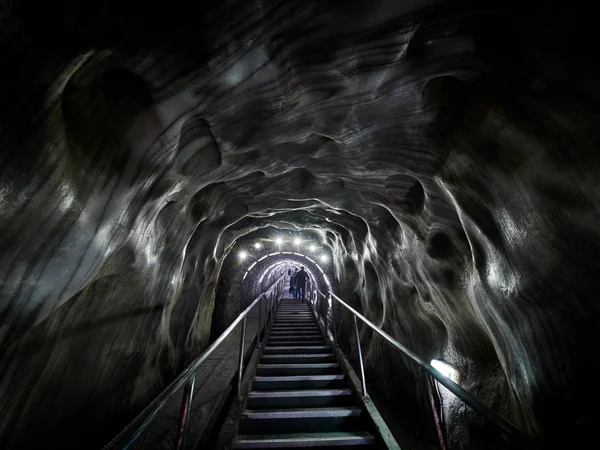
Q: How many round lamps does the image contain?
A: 6